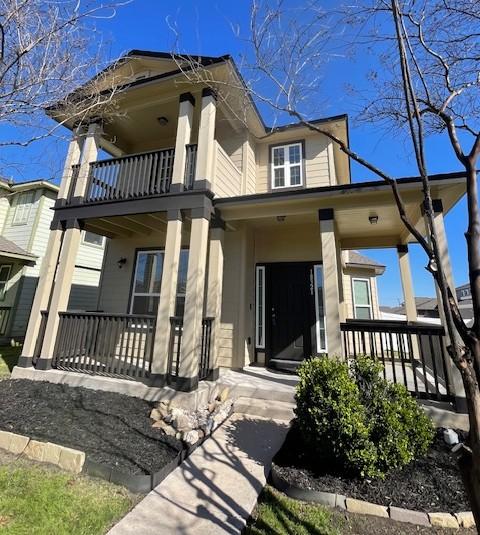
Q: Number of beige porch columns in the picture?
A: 12